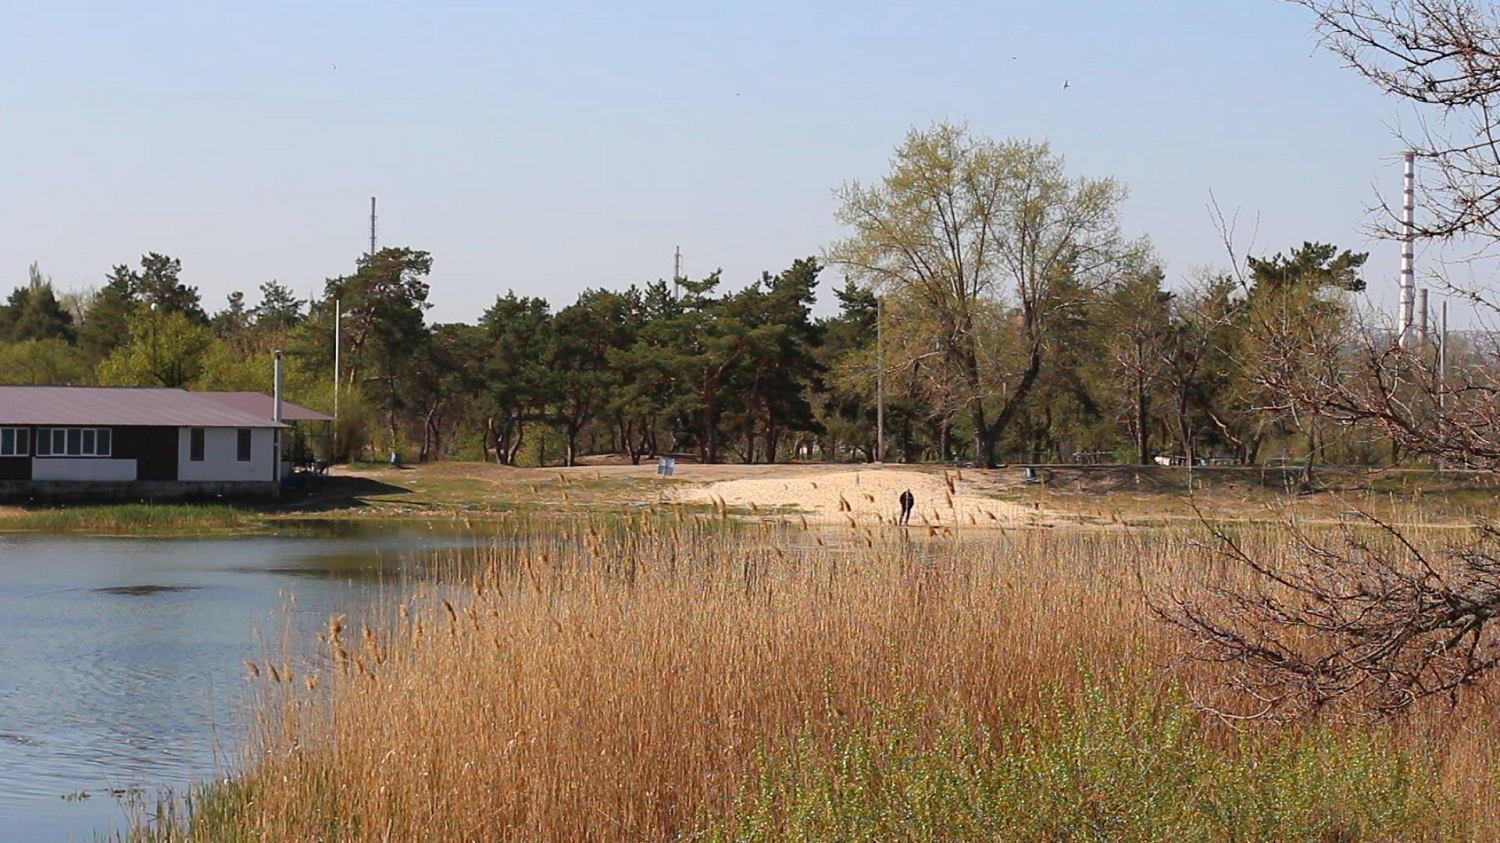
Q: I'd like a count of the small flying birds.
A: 4